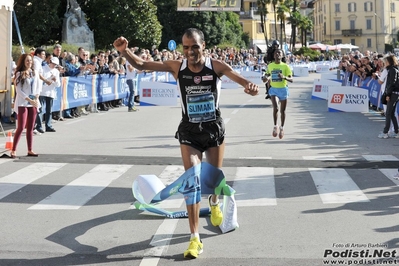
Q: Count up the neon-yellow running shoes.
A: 2